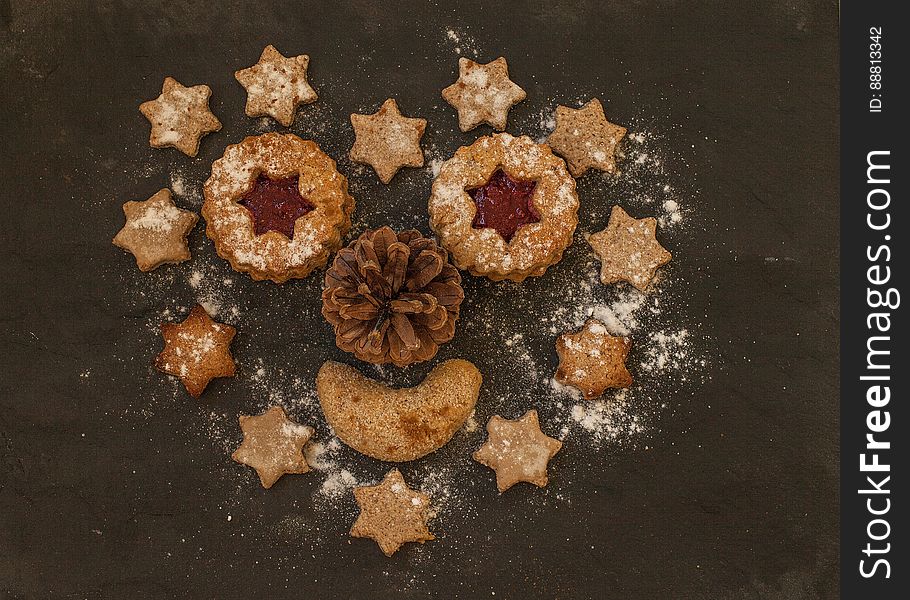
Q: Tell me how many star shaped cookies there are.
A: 12